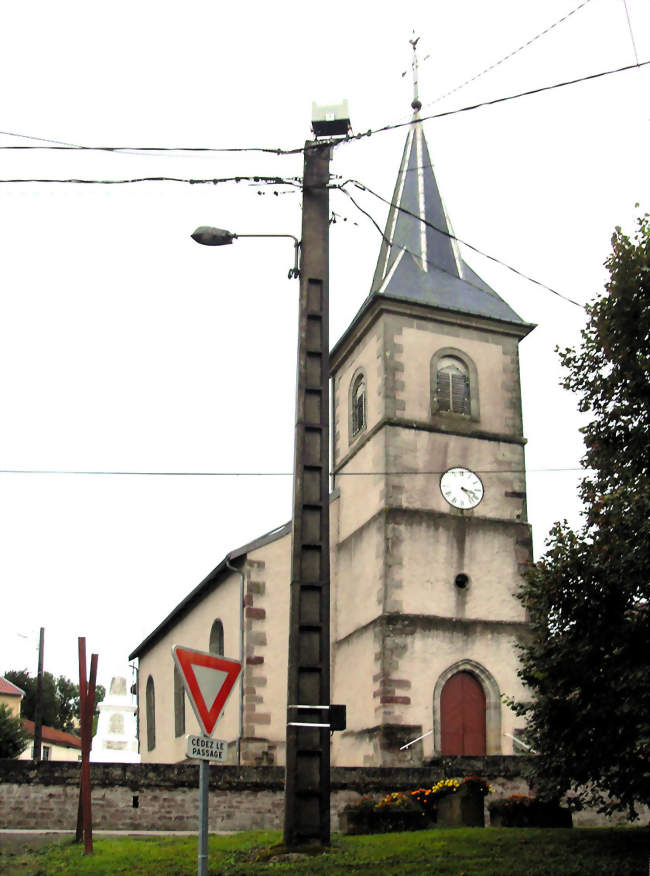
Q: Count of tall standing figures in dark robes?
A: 0